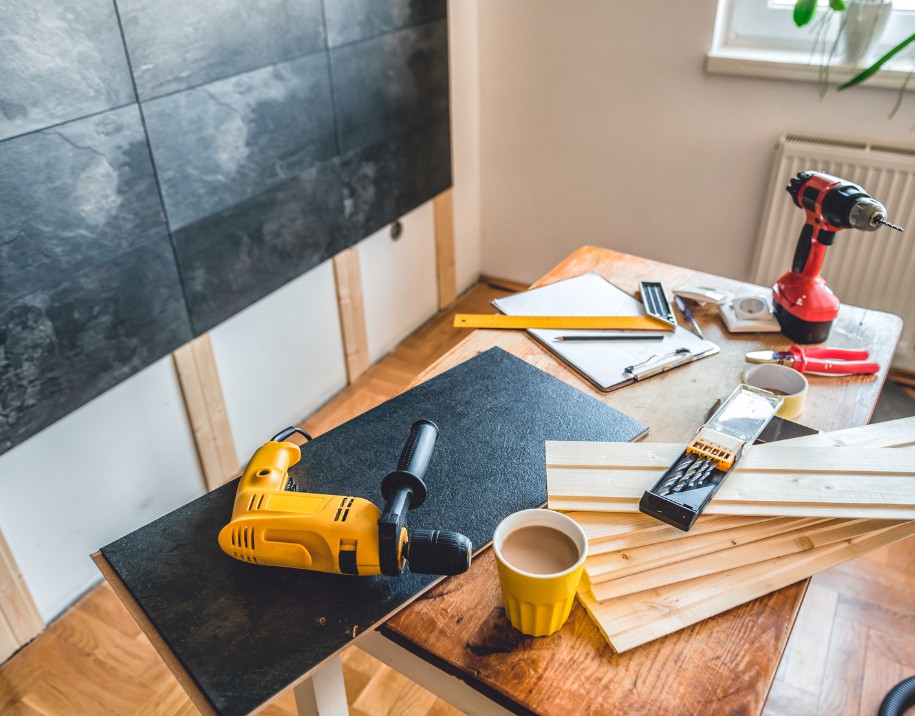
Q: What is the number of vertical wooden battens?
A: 4